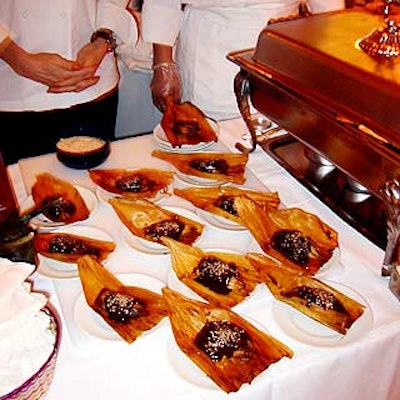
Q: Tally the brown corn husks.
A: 12